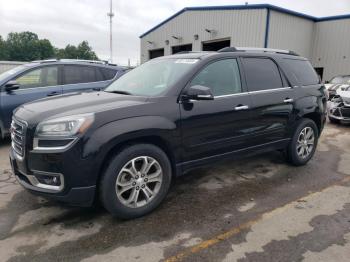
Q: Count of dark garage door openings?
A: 3